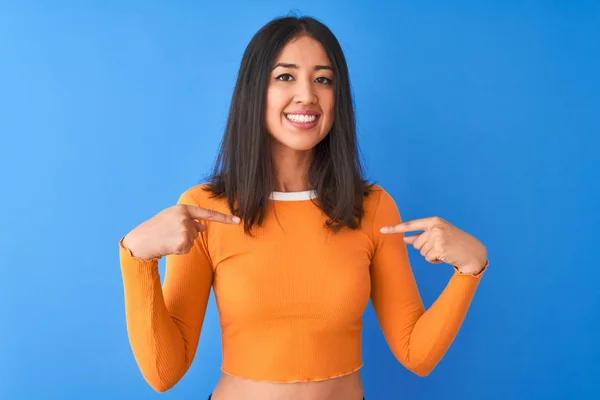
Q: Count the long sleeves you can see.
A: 2